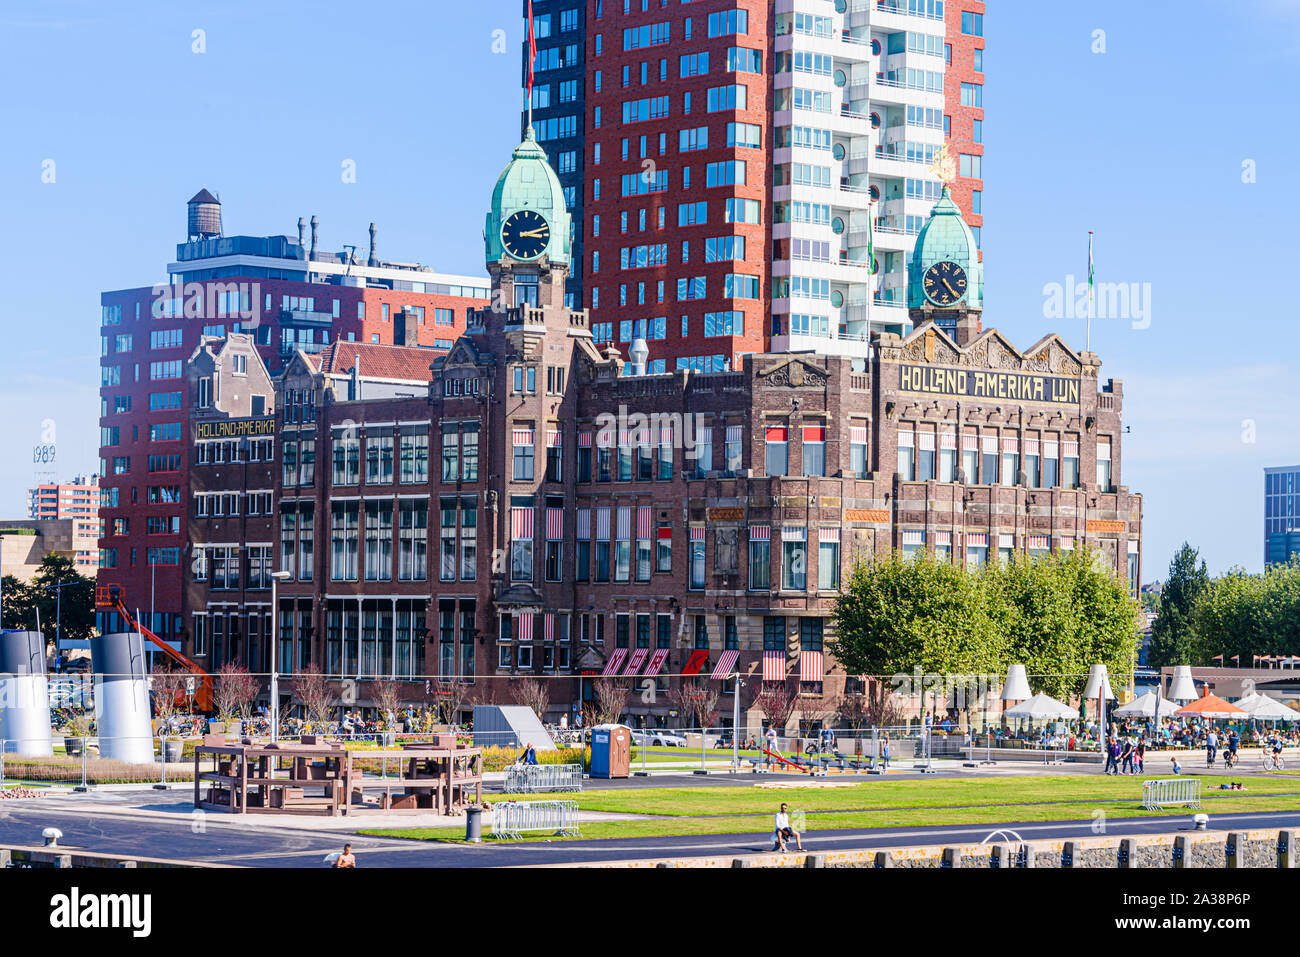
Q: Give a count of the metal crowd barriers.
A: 3